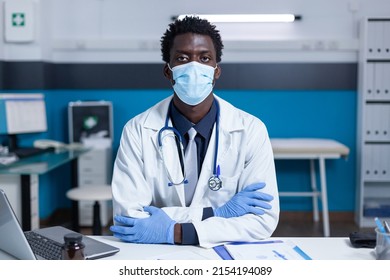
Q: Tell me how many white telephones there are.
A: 1